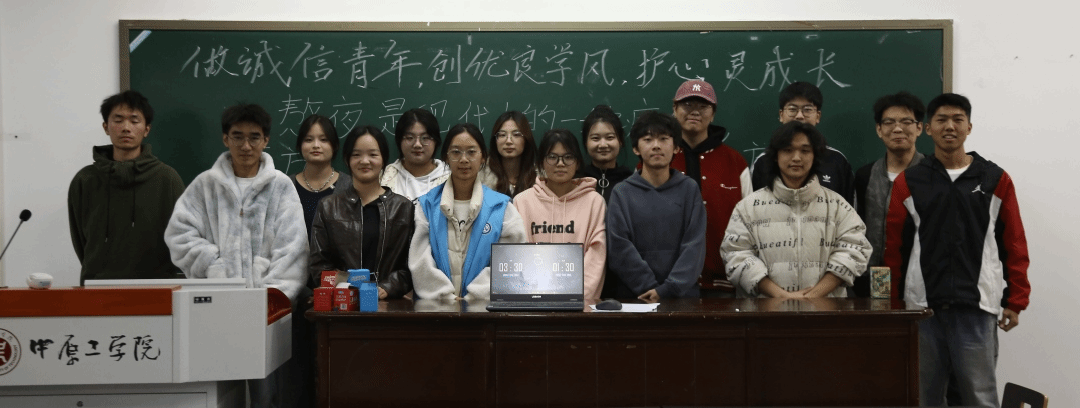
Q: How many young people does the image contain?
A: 15